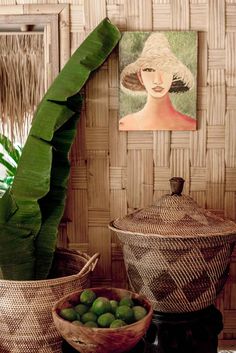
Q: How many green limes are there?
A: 13